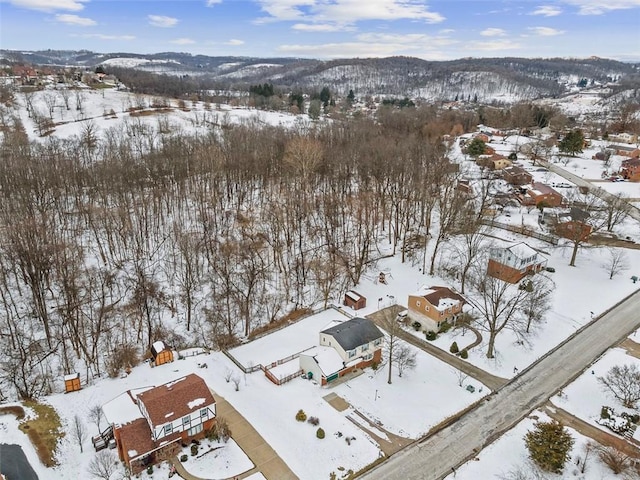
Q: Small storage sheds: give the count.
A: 3